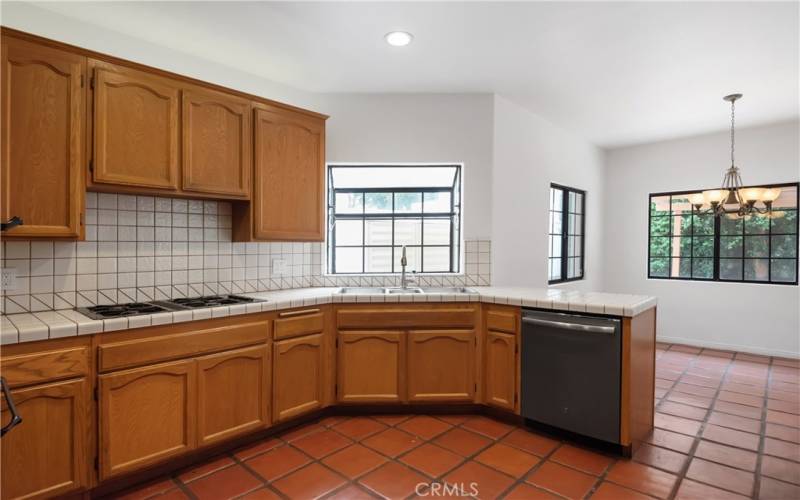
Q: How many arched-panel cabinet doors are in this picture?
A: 11